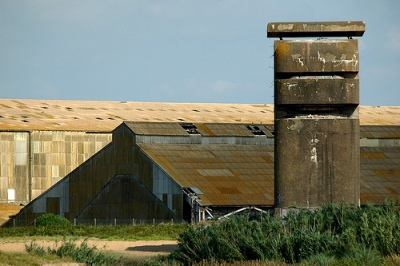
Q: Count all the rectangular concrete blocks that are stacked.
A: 4